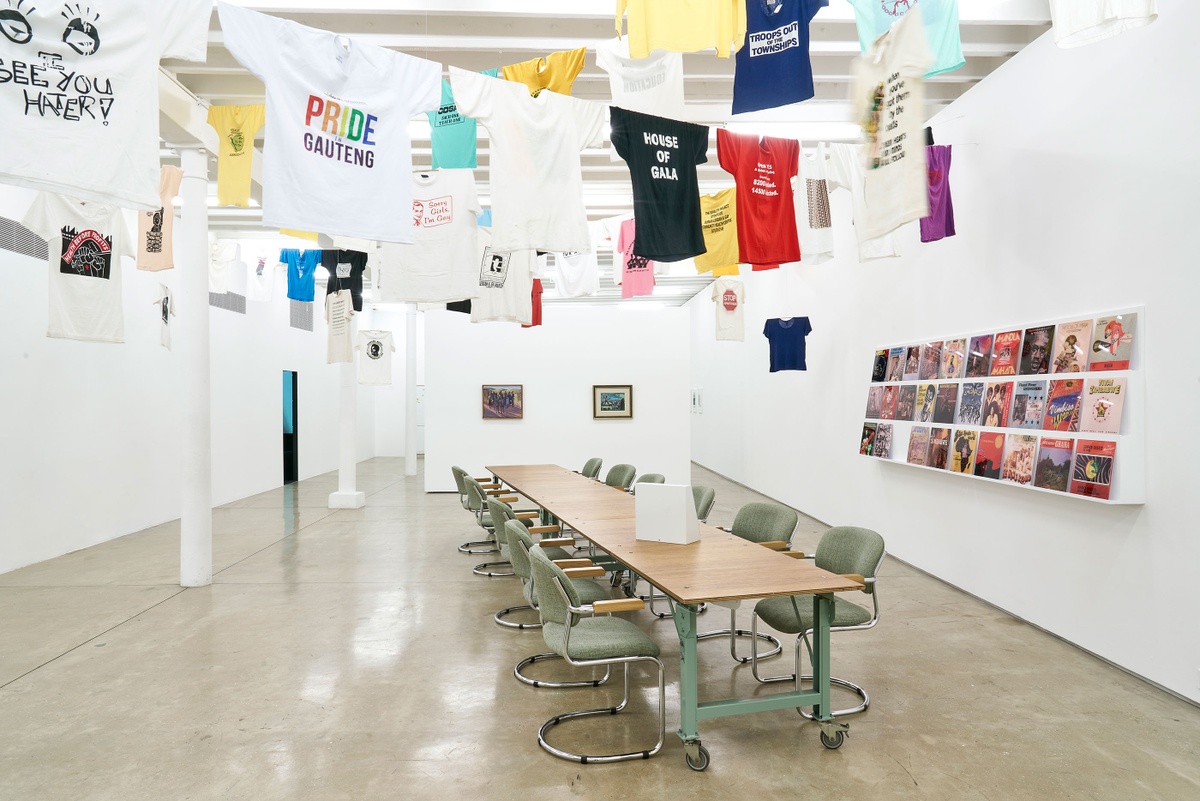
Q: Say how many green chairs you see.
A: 11